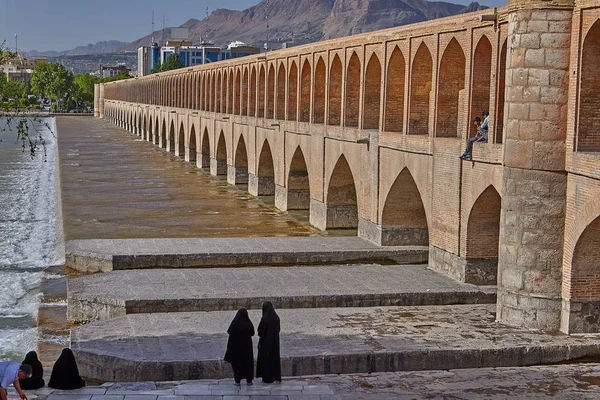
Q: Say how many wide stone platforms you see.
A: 3